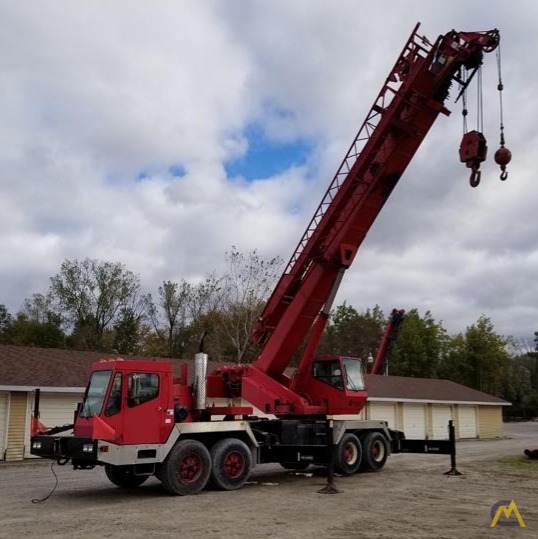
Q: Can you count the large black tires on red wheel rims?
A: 2